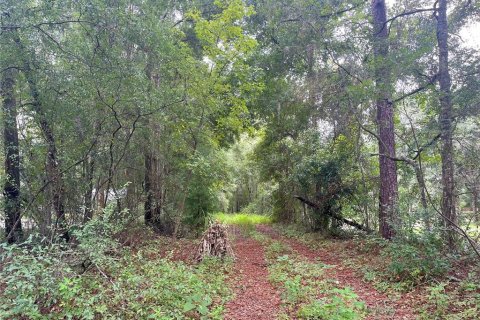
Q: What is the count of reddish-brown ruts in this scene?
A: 2